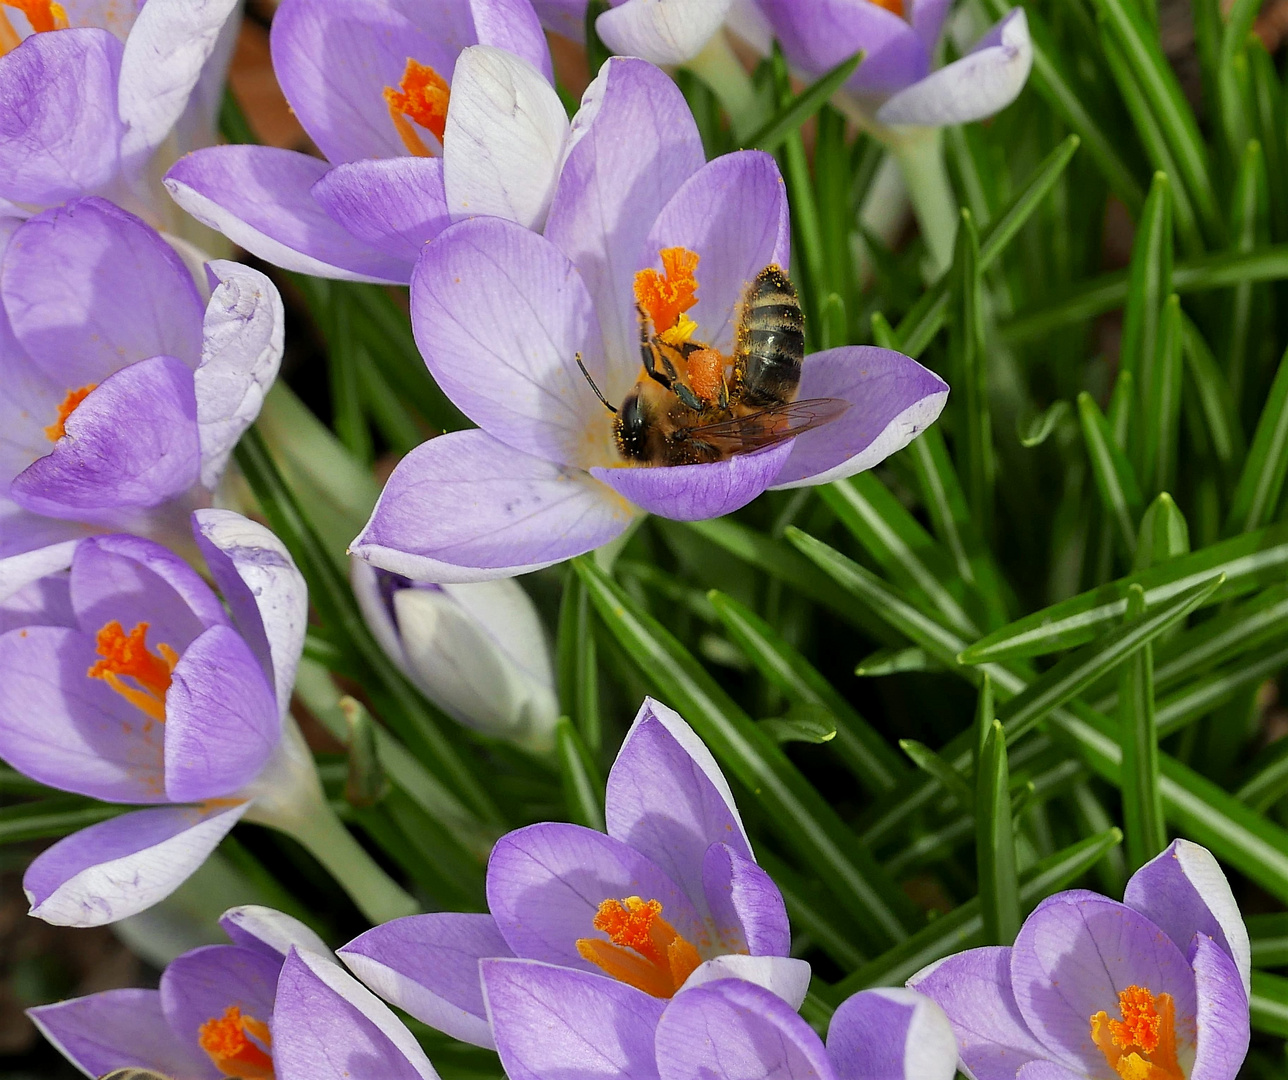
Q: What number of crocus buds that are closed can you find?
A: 1